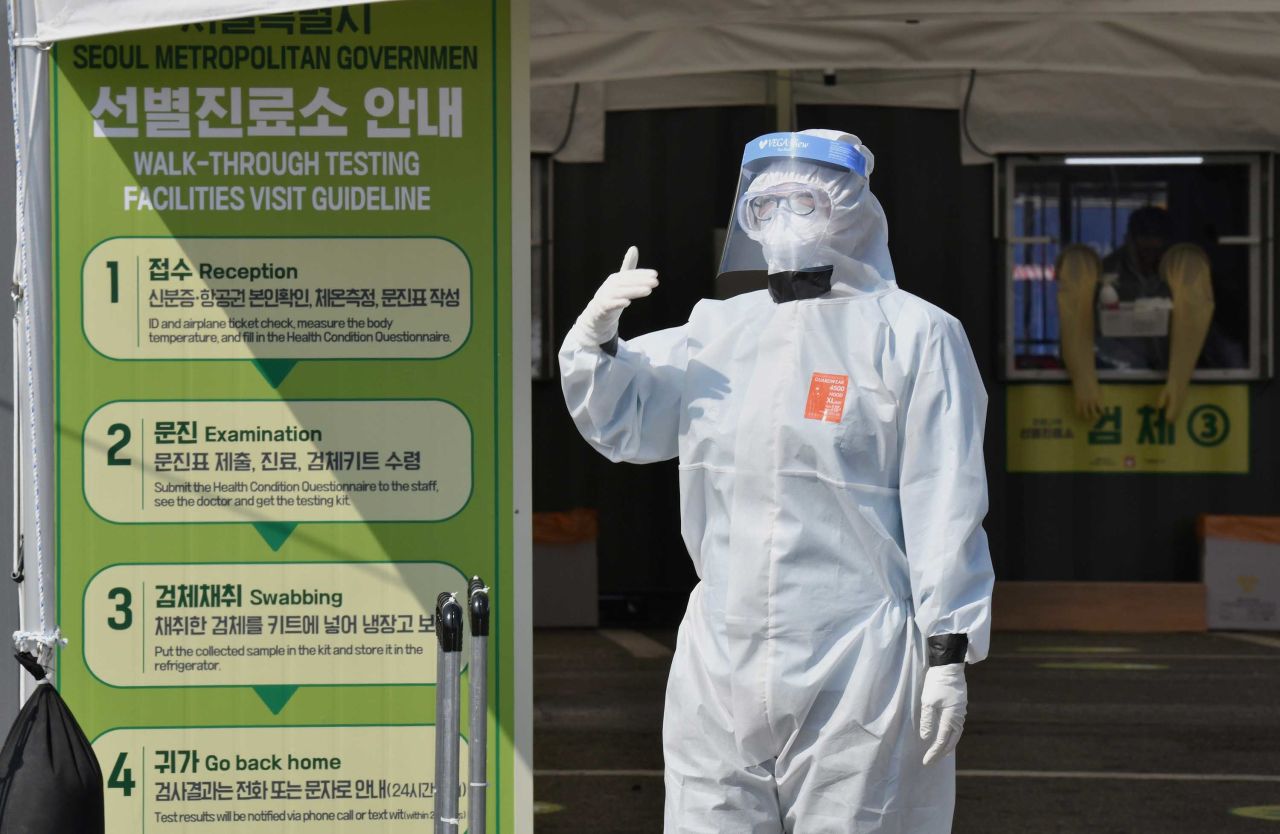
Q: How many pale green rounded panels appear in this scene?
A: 4